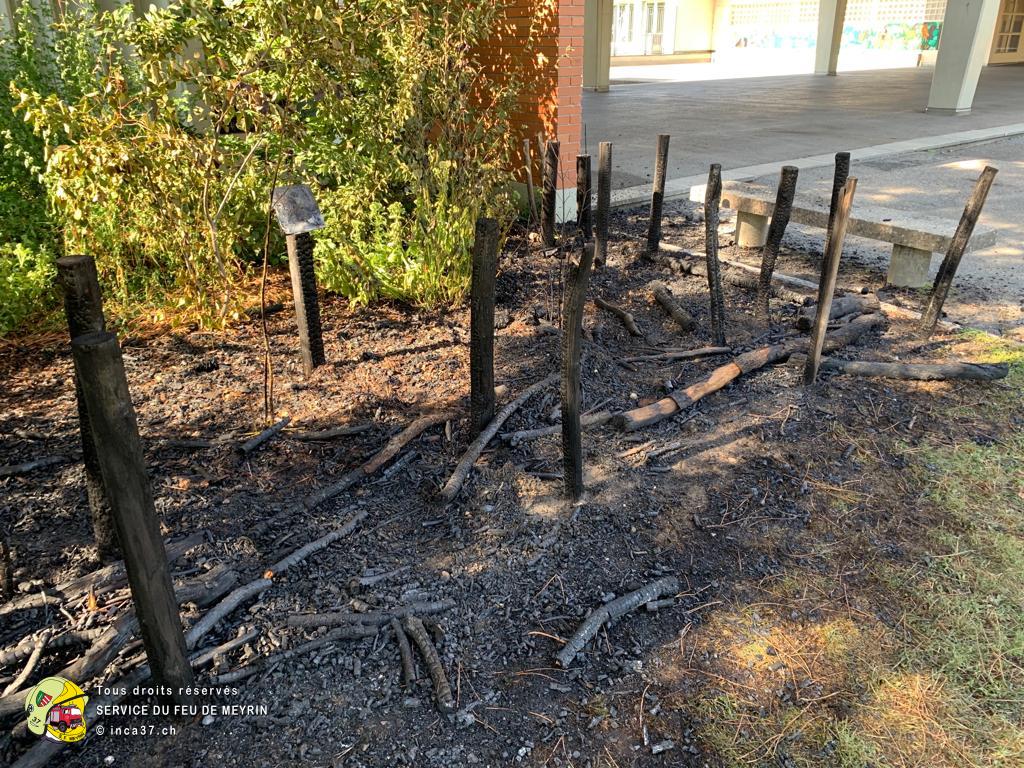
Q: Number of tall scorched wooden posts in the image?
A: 14